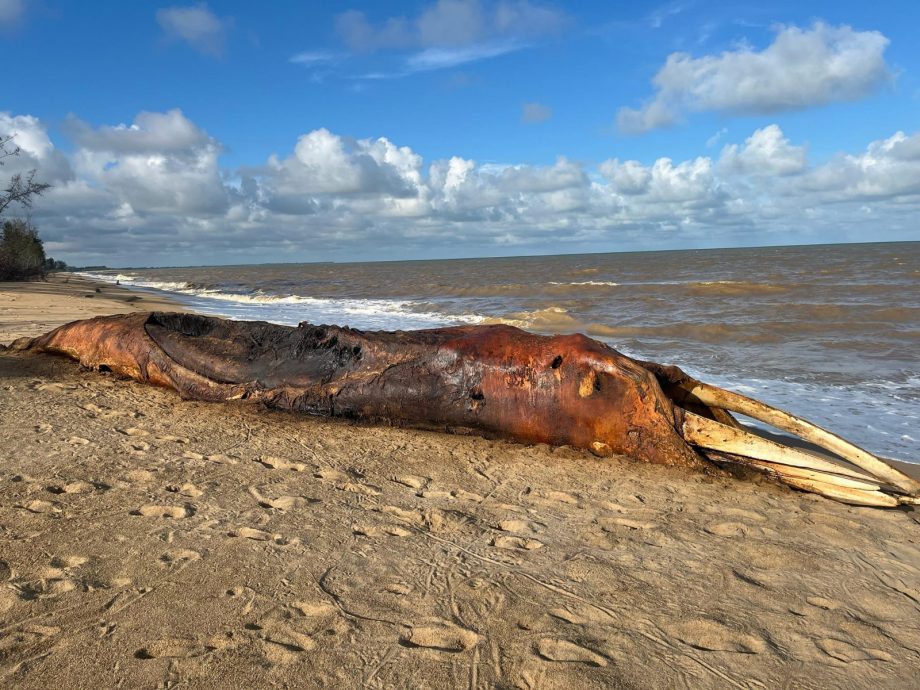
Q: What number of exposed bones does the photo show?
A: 4